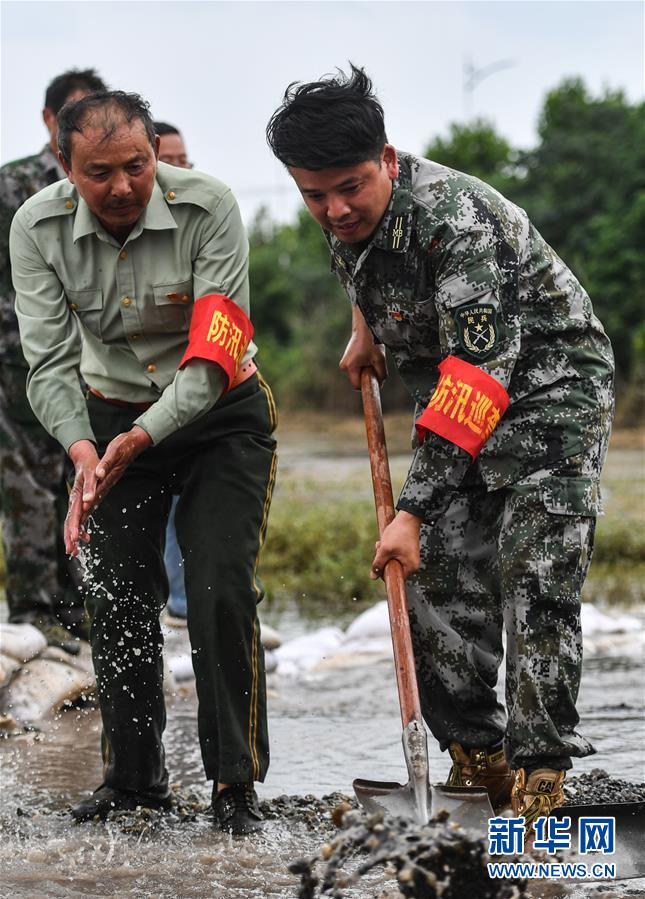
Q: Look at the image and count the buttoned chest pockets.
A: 2